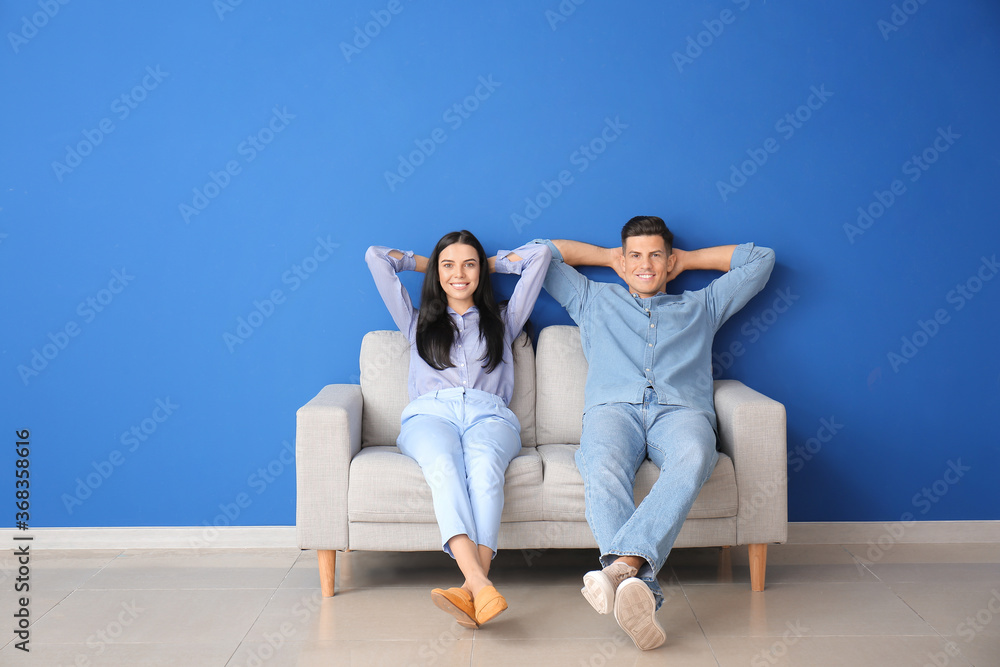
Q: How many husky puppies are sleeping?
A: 0